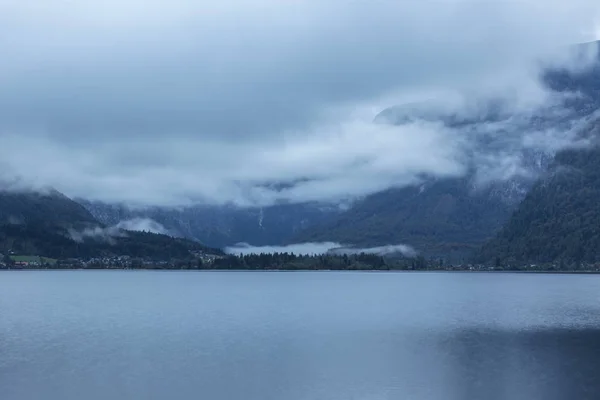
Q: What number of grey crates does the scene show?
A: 0